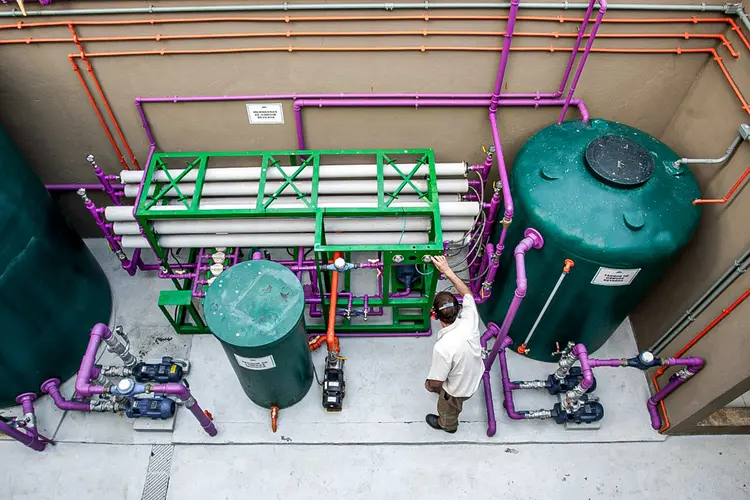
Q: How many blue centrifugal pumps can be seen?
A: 4